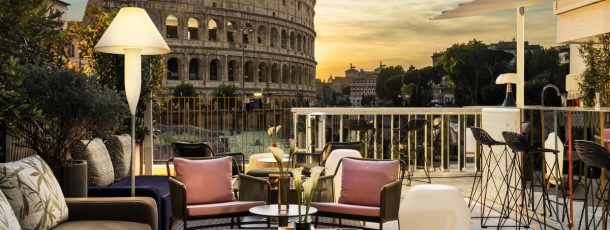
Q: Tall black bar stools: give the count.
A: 3